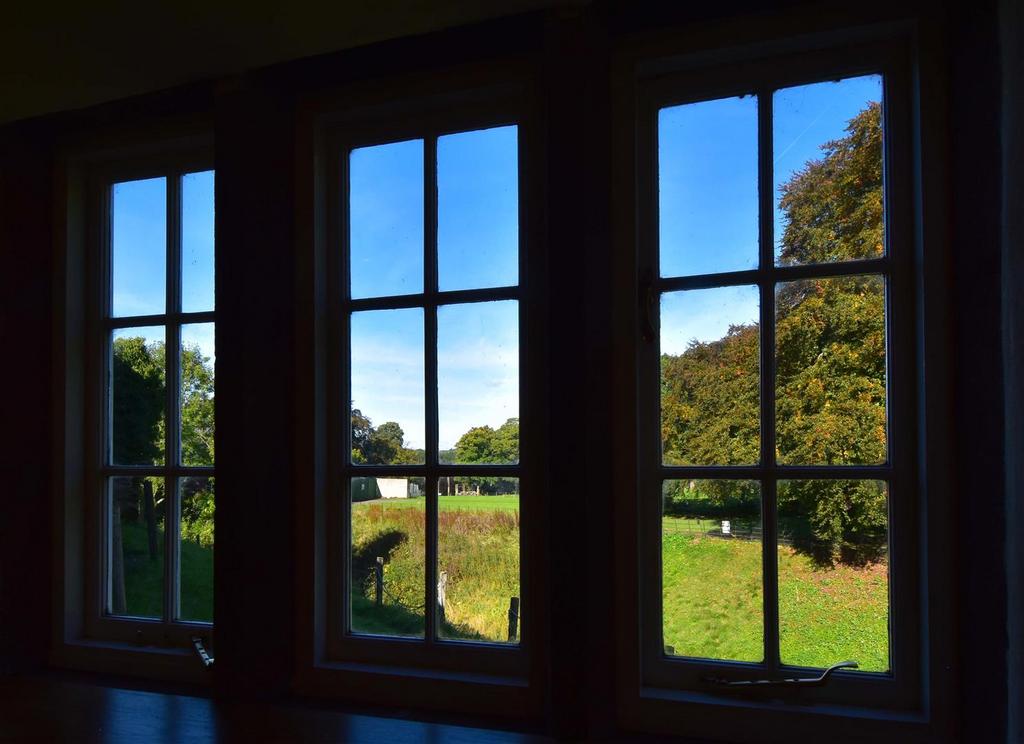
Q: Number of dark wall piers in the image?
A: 2